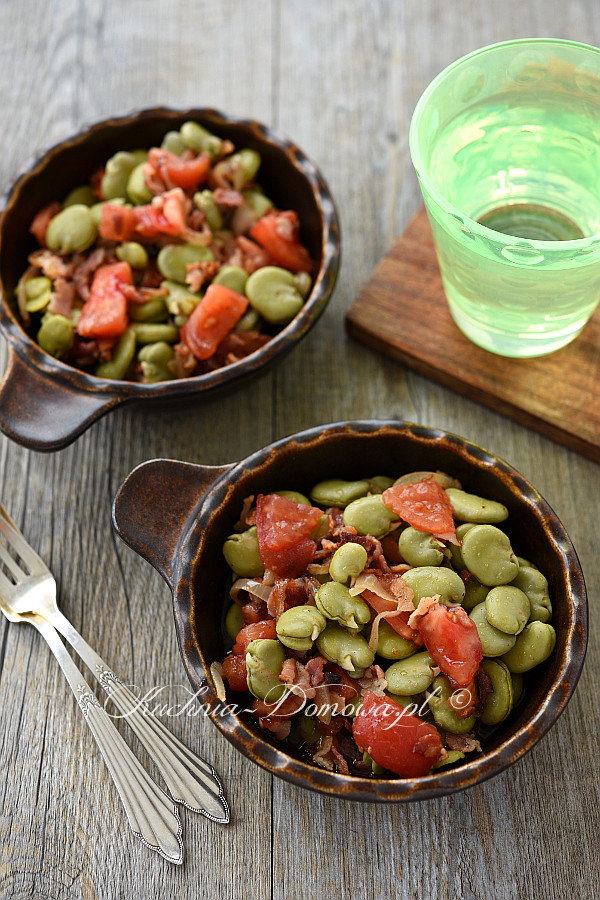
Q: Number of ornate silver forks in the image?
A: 2